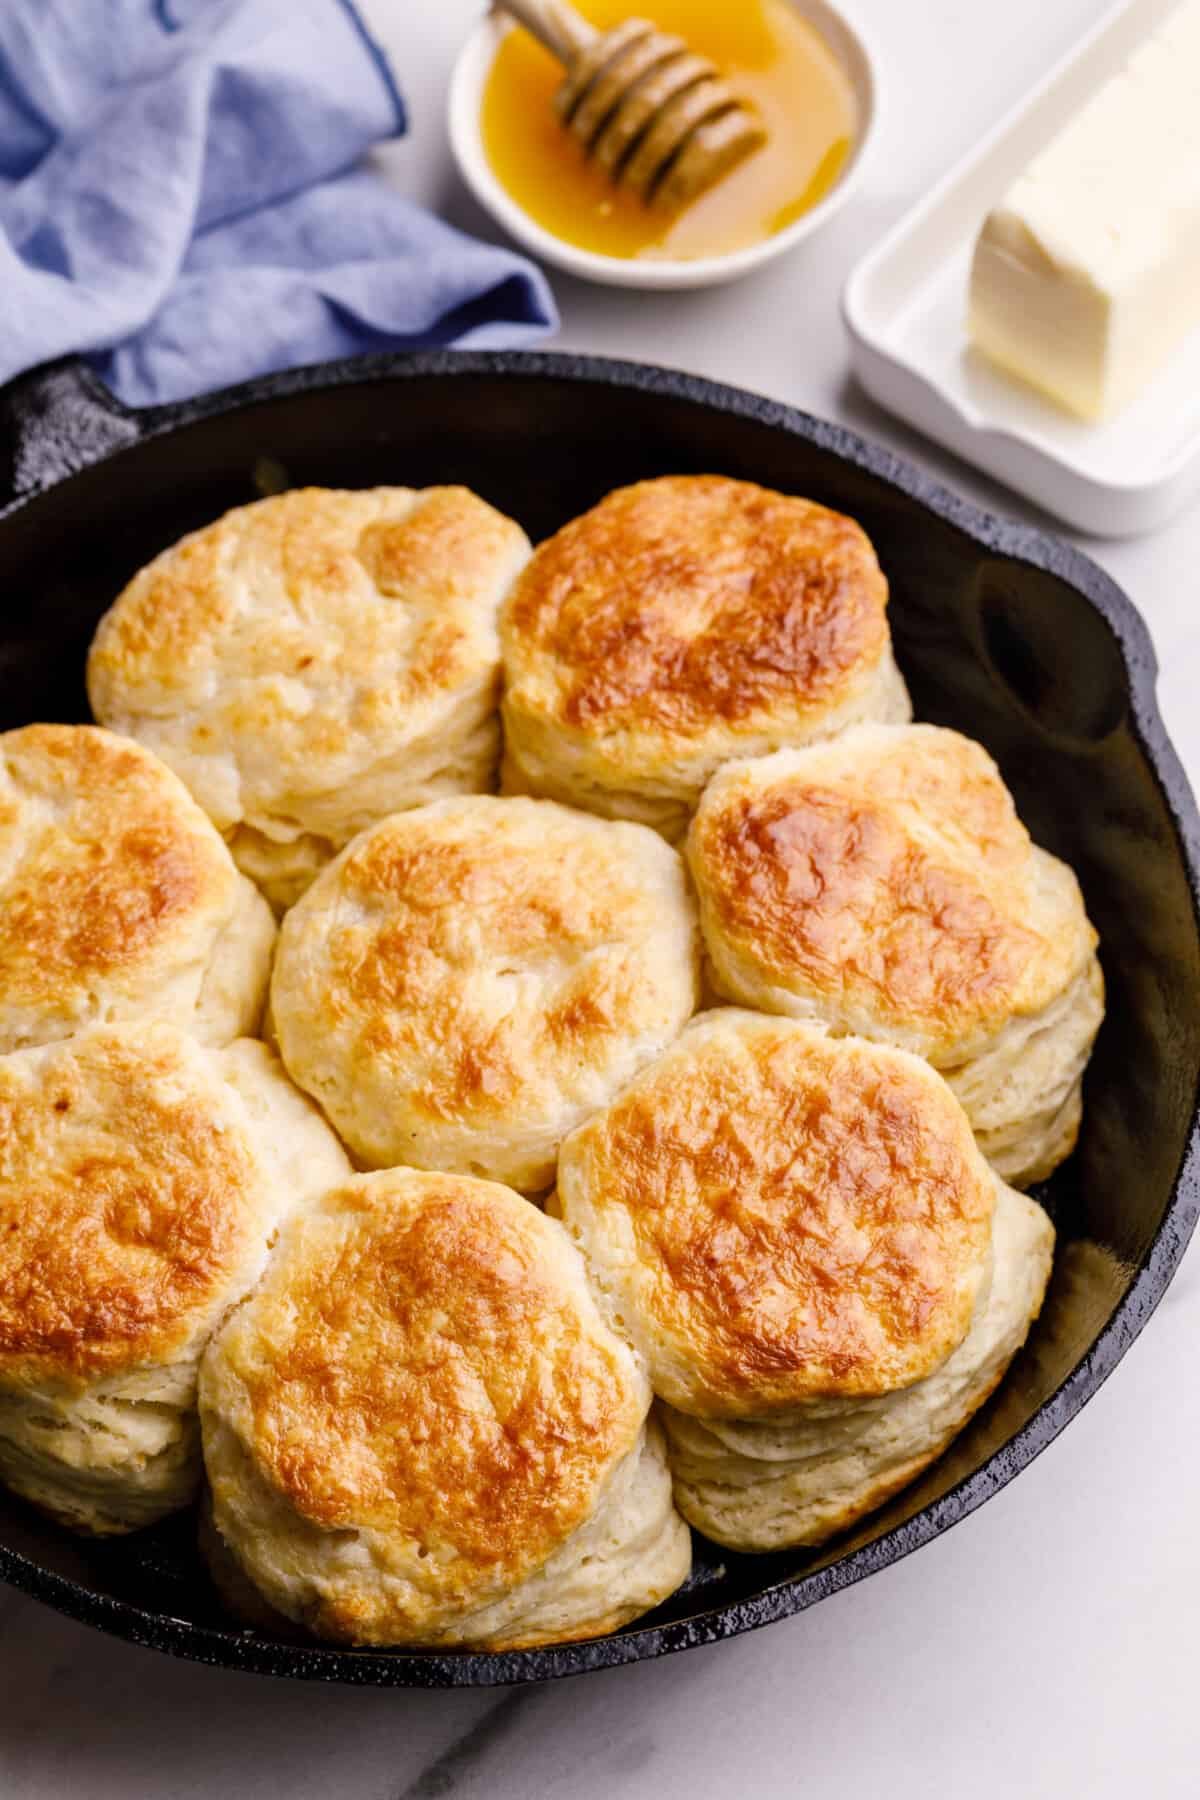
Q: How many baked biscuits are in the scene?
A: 8